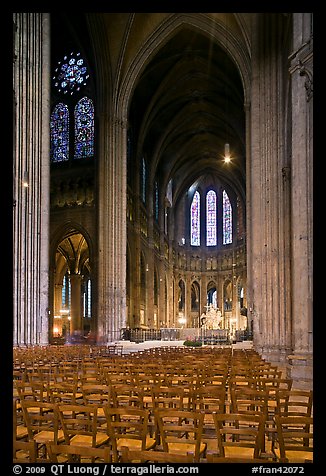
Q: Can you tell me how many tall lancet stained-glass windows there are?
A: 5